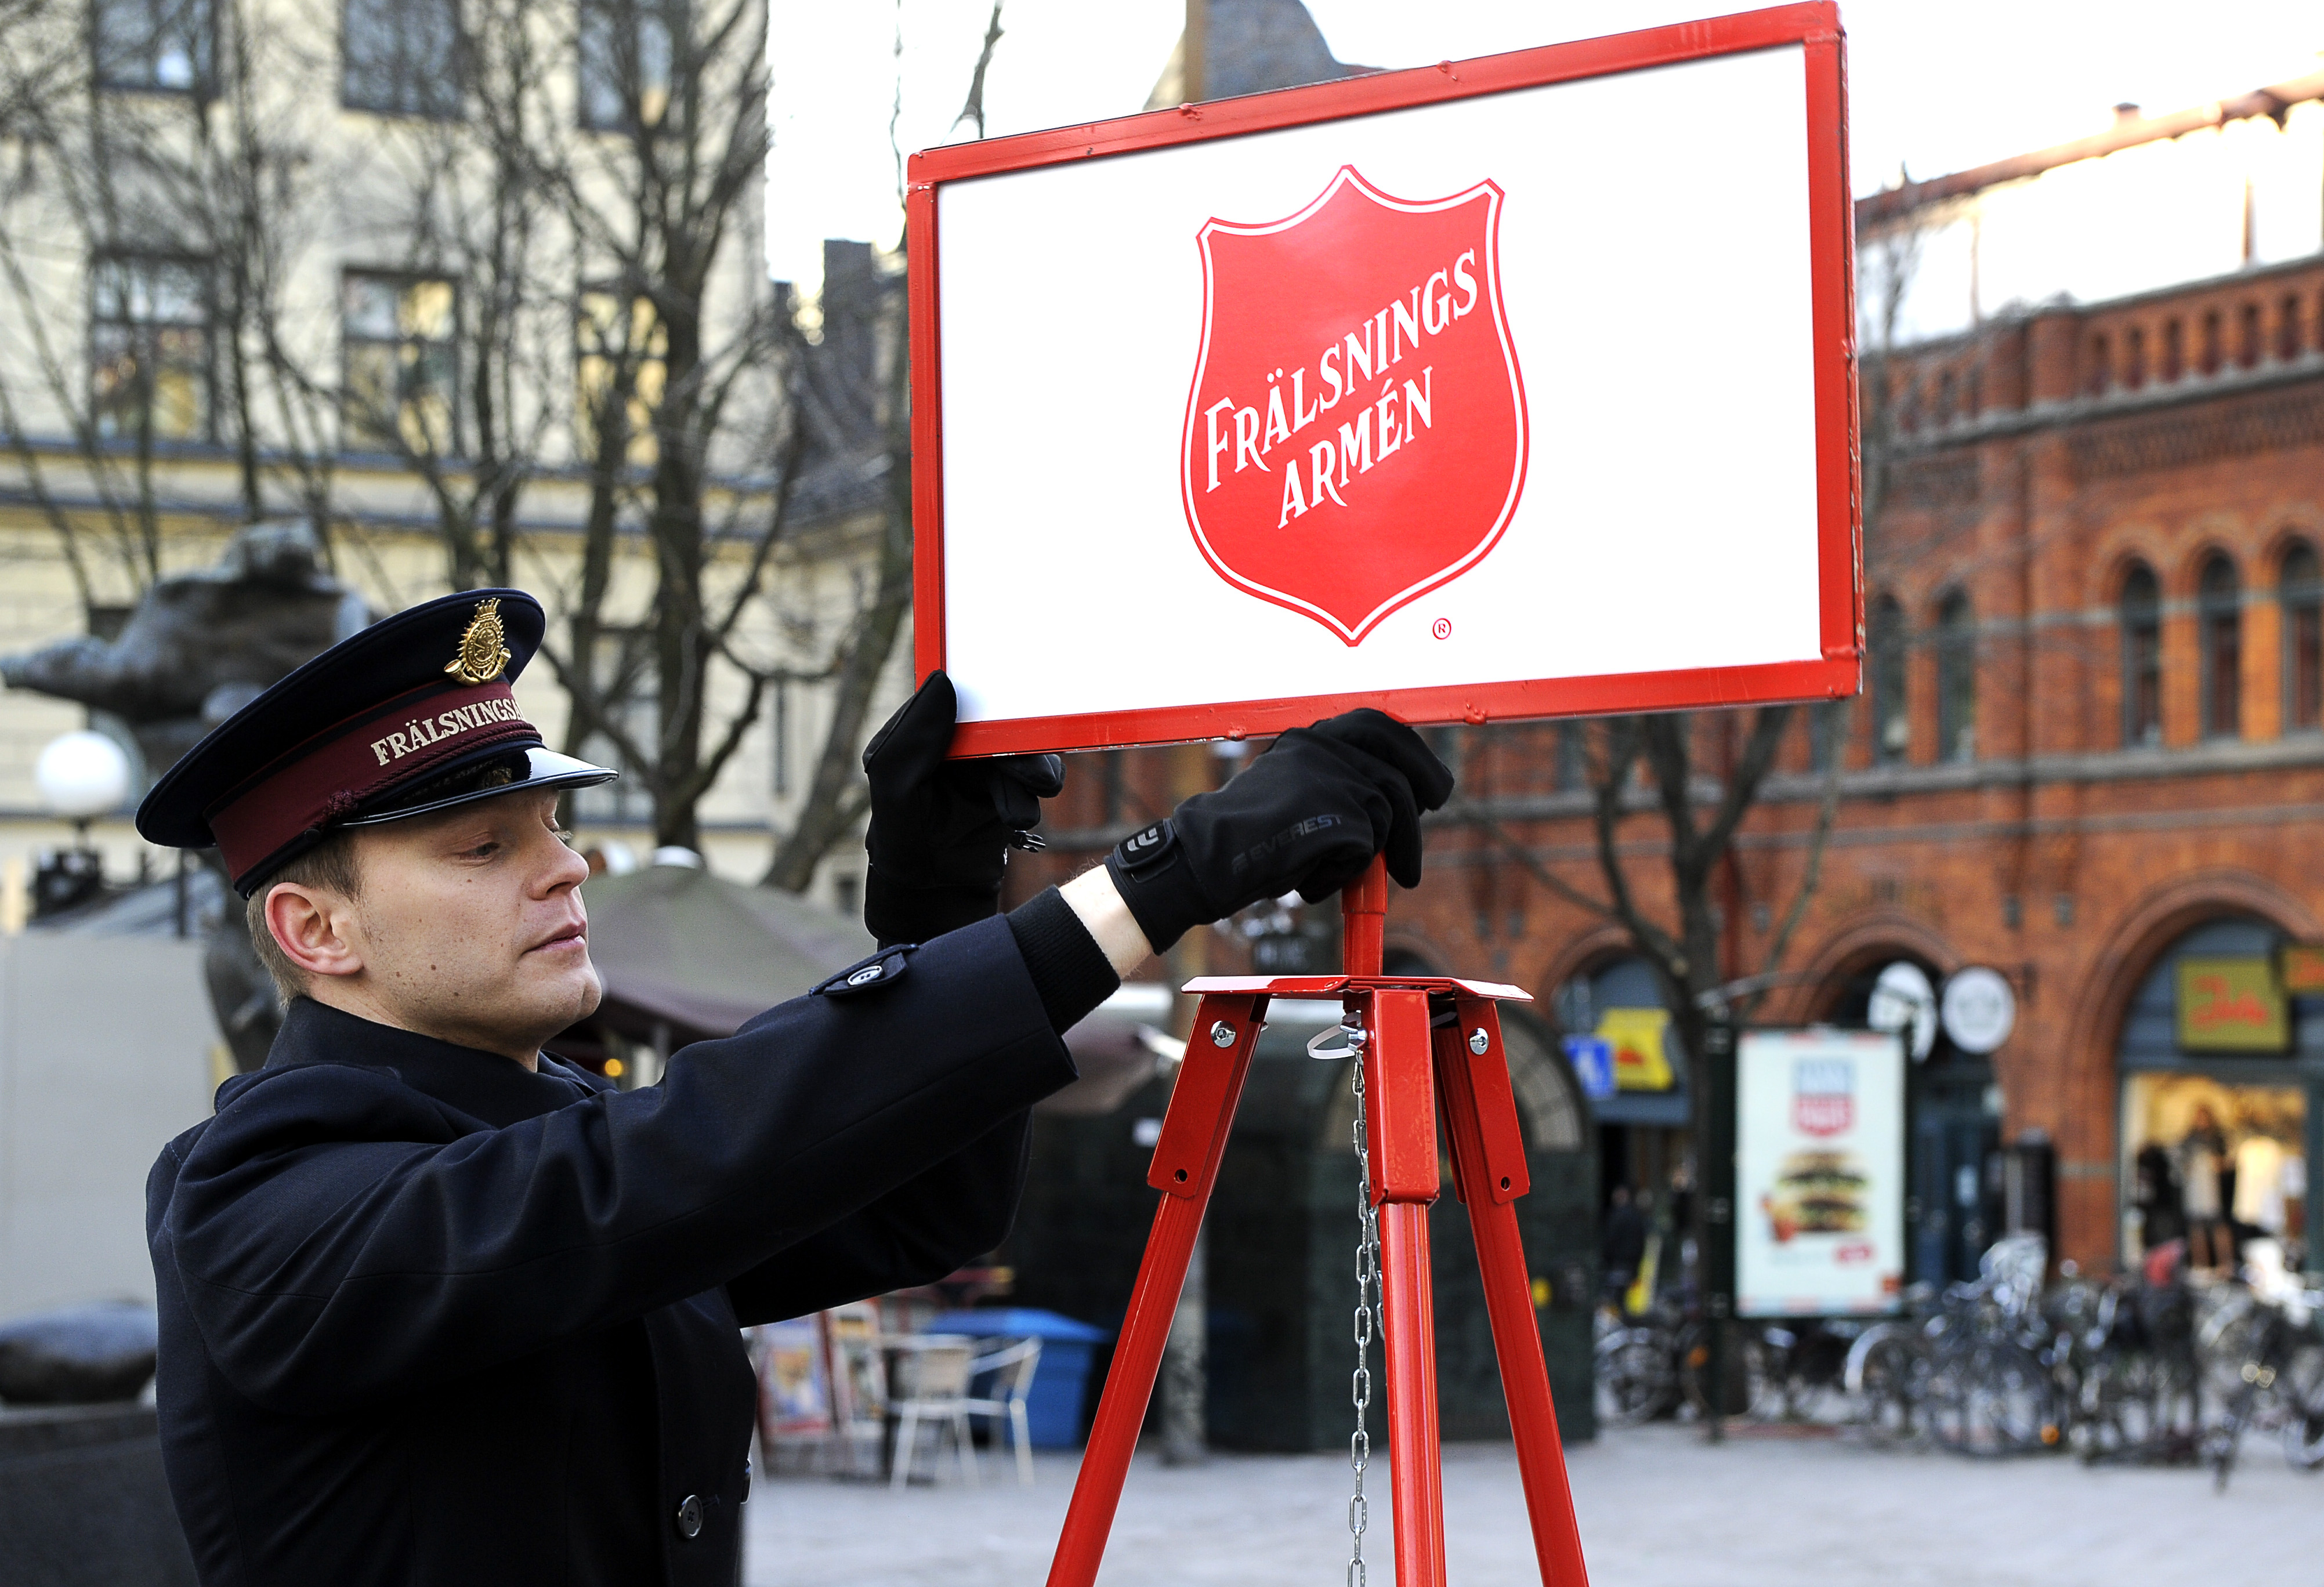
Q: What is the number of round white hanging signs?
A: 2